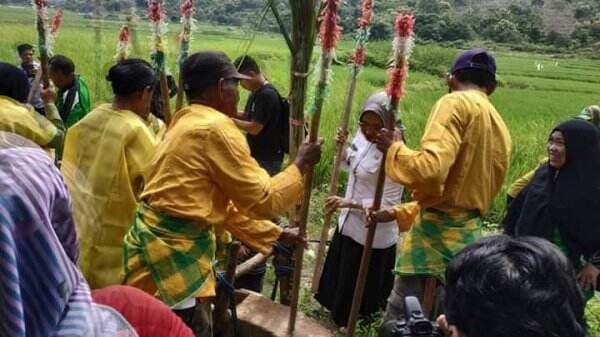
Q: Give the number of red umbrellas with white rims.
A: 0